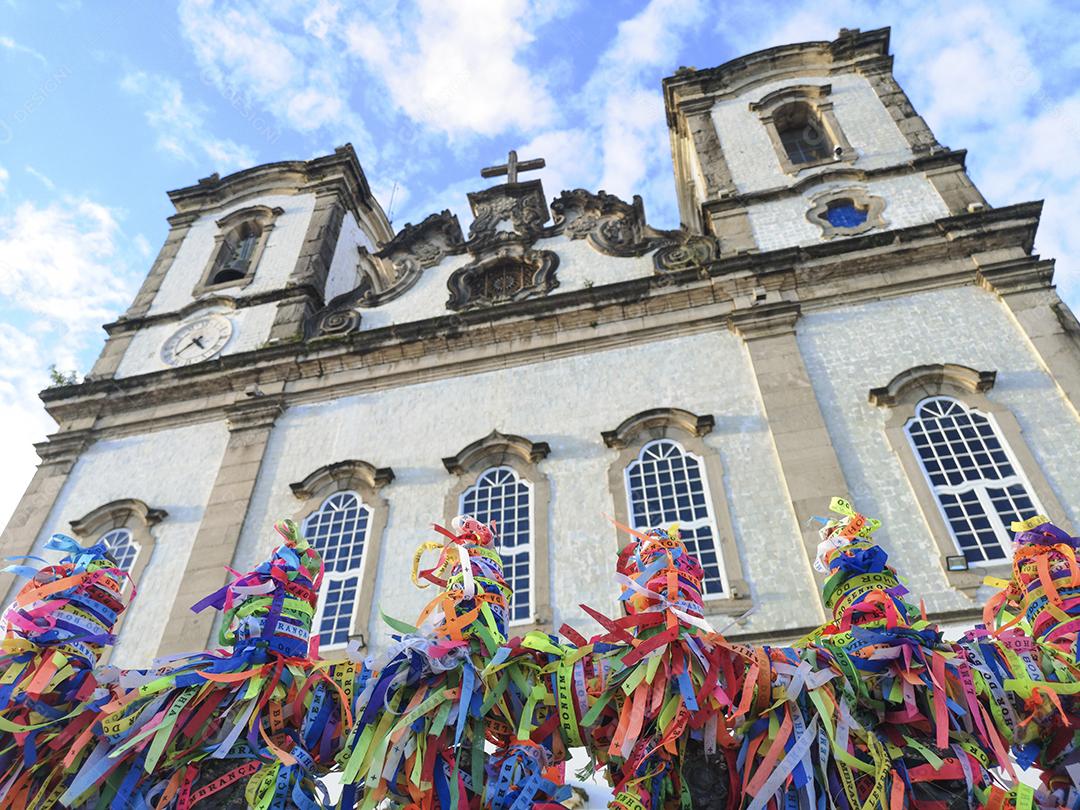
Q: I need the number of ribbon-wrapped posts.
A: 6